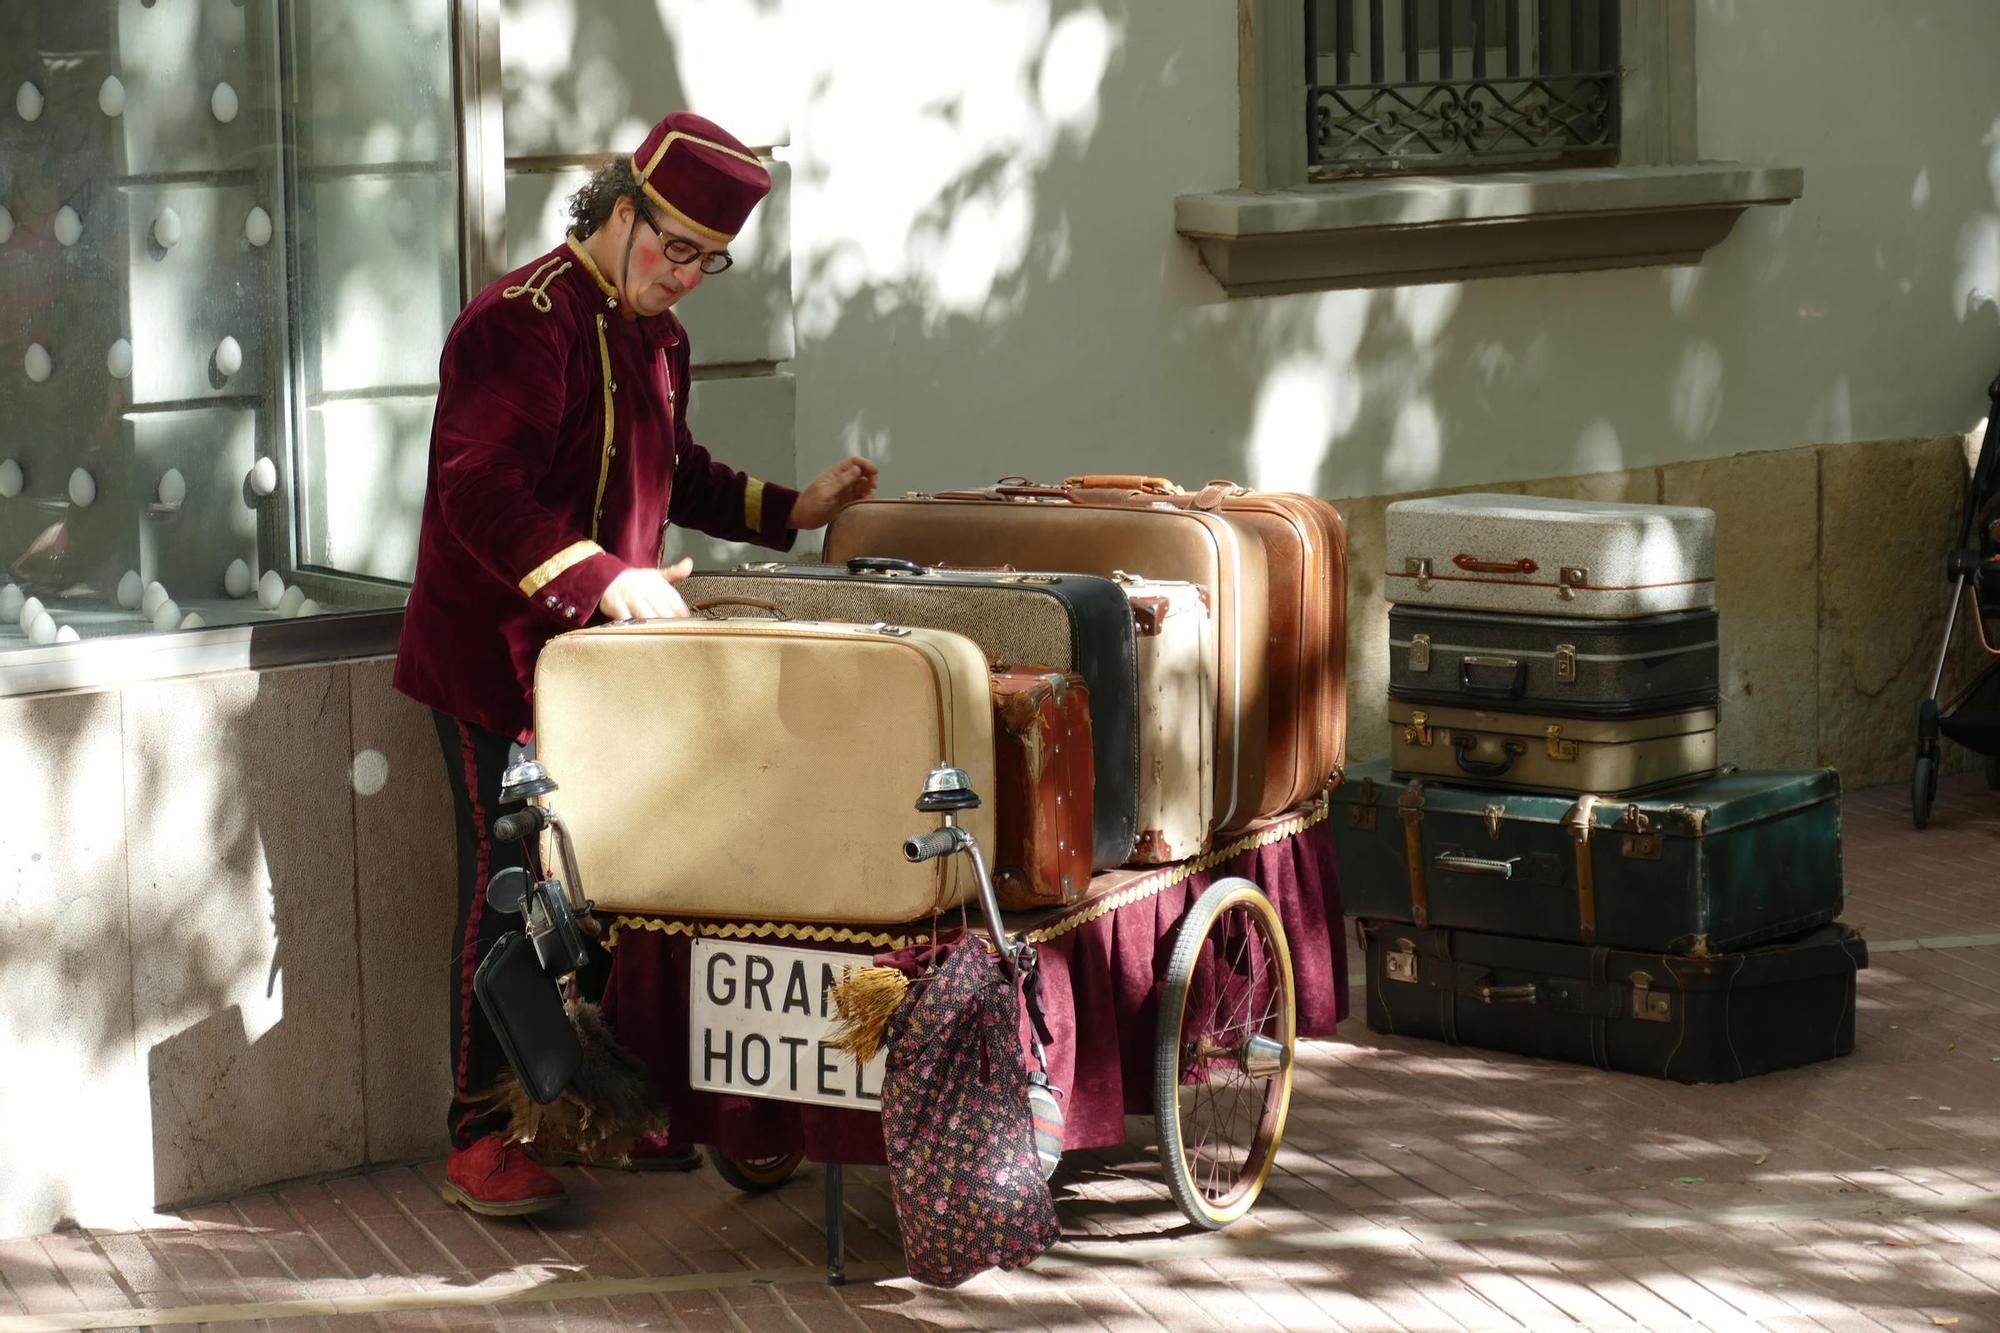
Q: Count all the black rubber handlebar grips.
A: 2